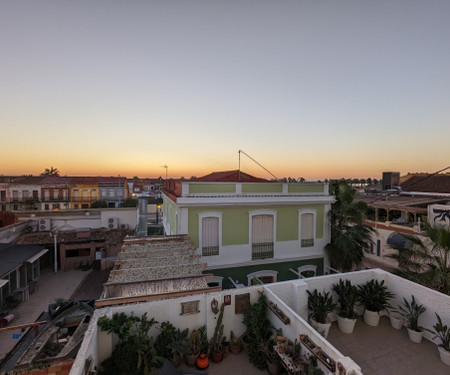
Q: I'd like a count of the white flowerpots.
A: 6